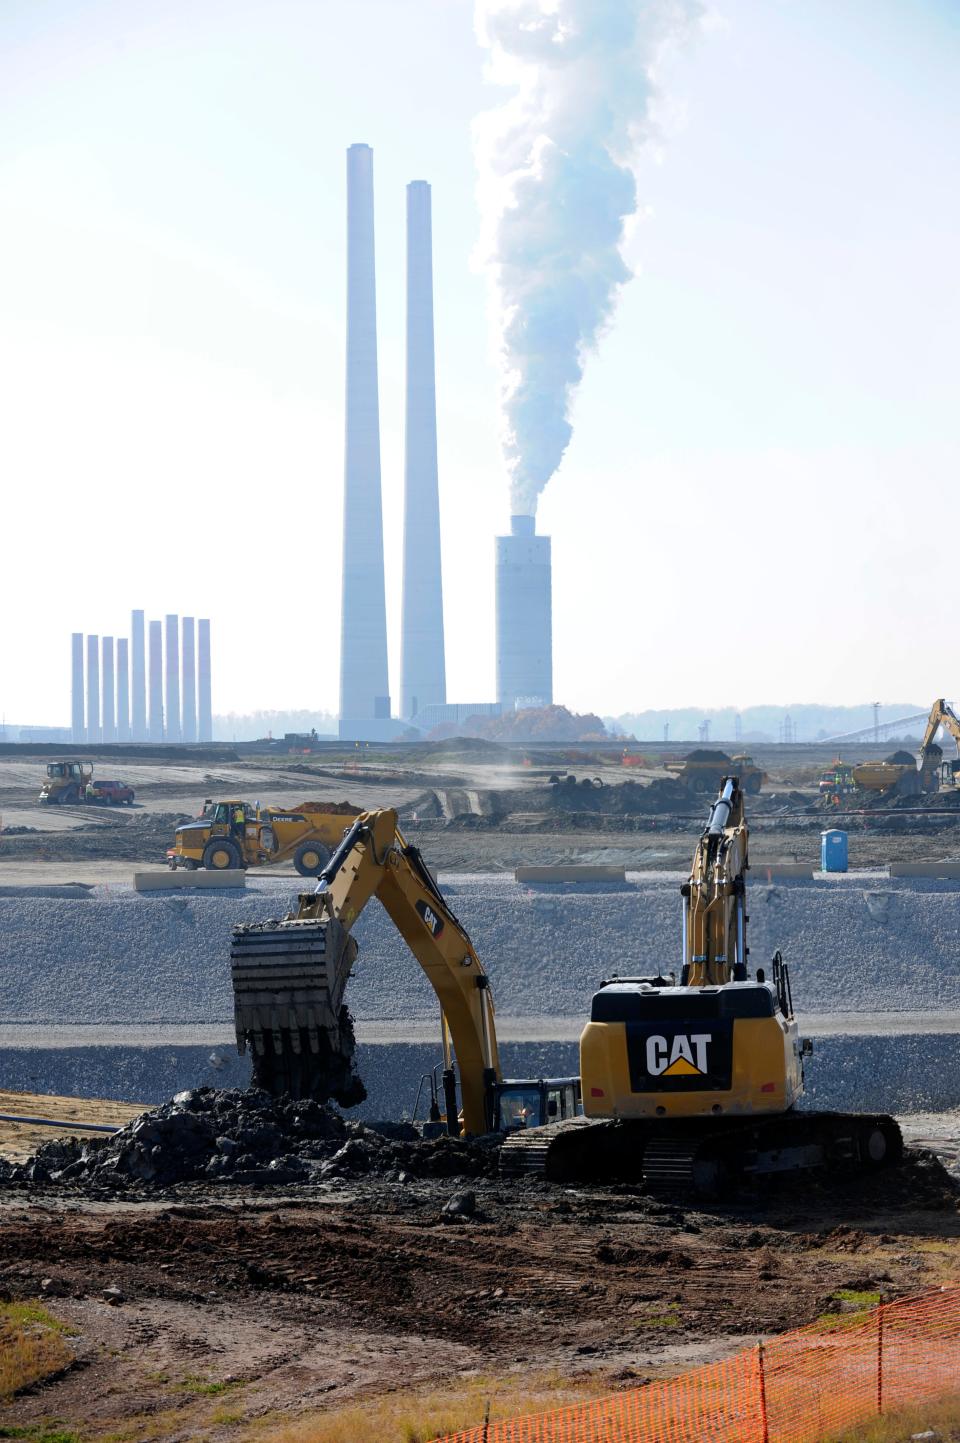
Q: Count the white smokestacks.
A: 12